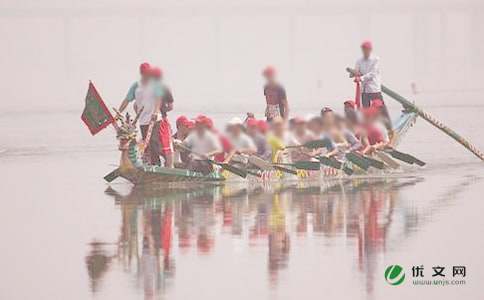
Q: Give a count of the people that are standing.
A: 4